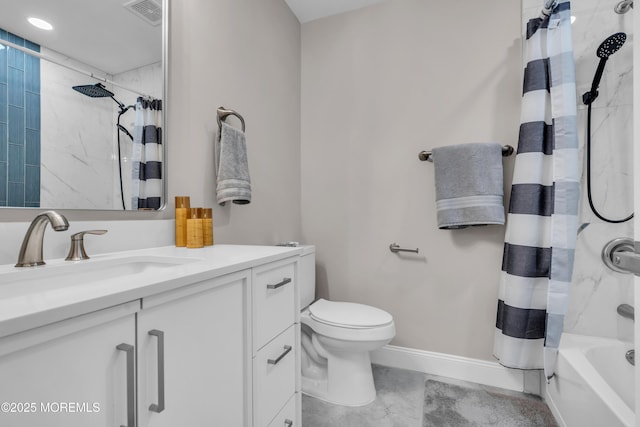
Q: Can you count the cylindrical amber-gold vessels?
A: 3